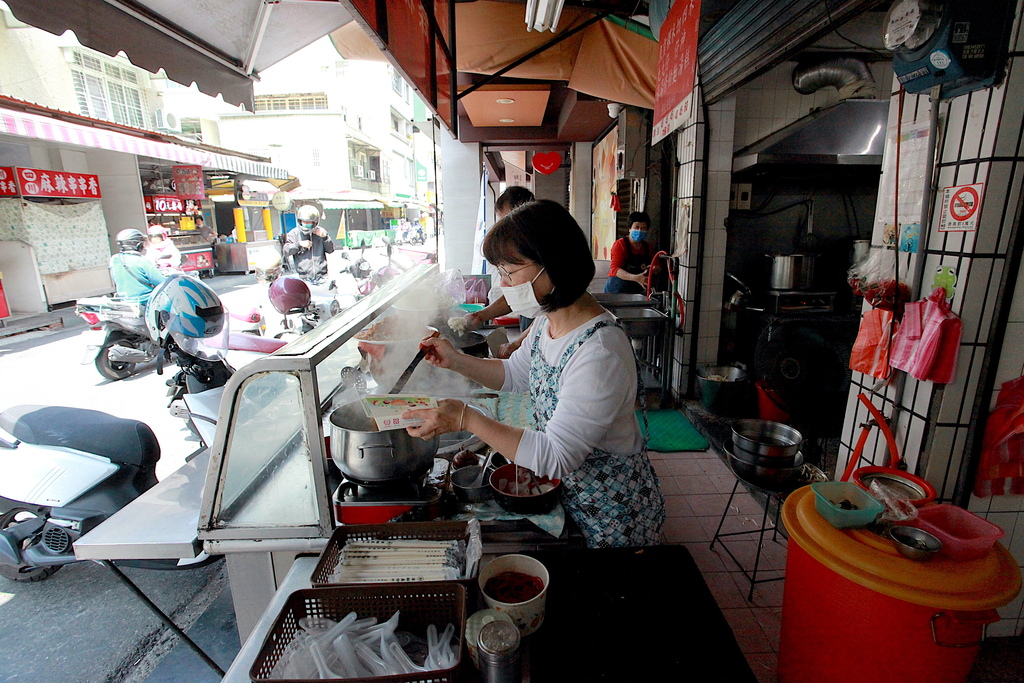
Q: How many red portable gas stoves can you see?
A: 1